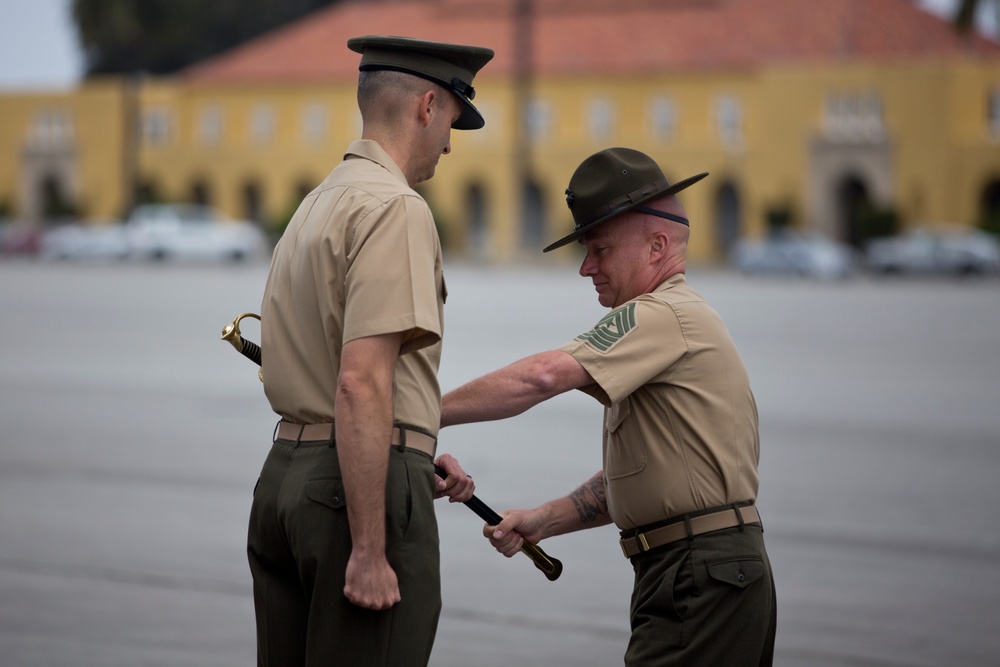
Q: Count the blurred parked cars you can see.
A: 5